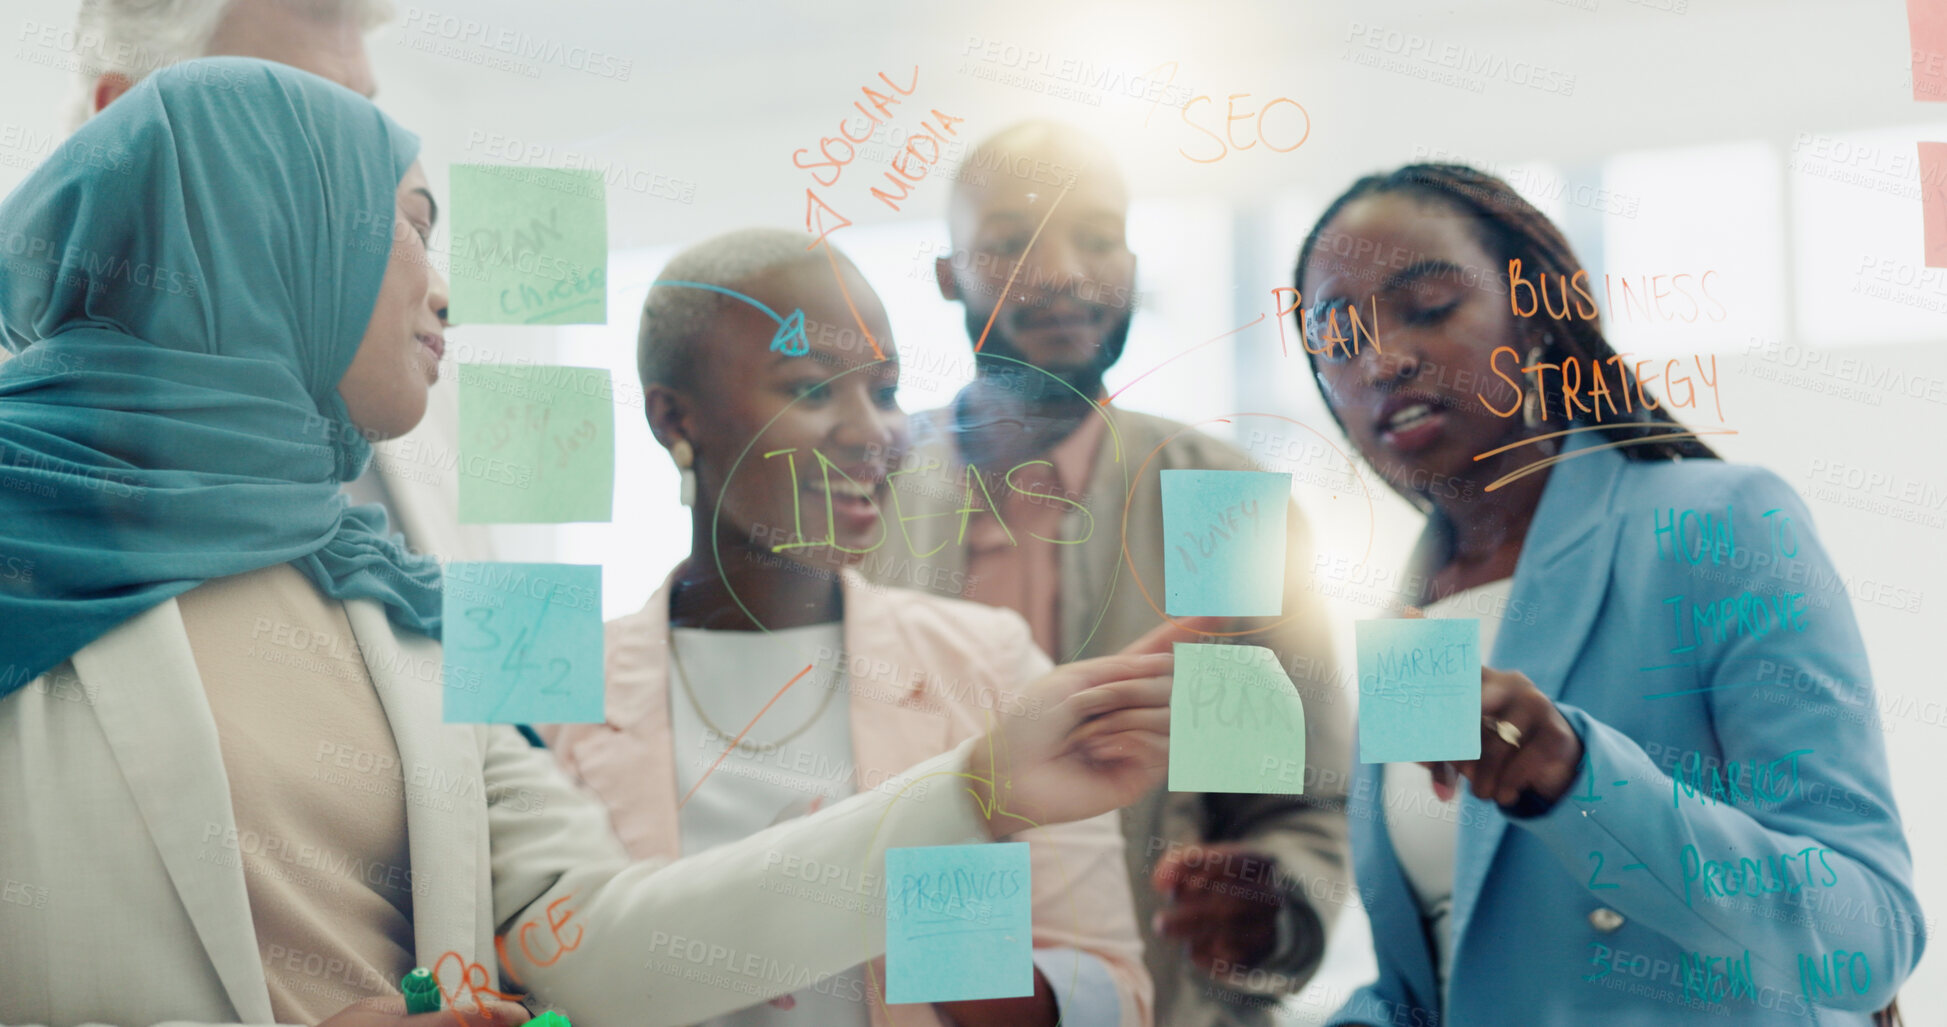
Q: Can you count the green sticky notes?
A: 3